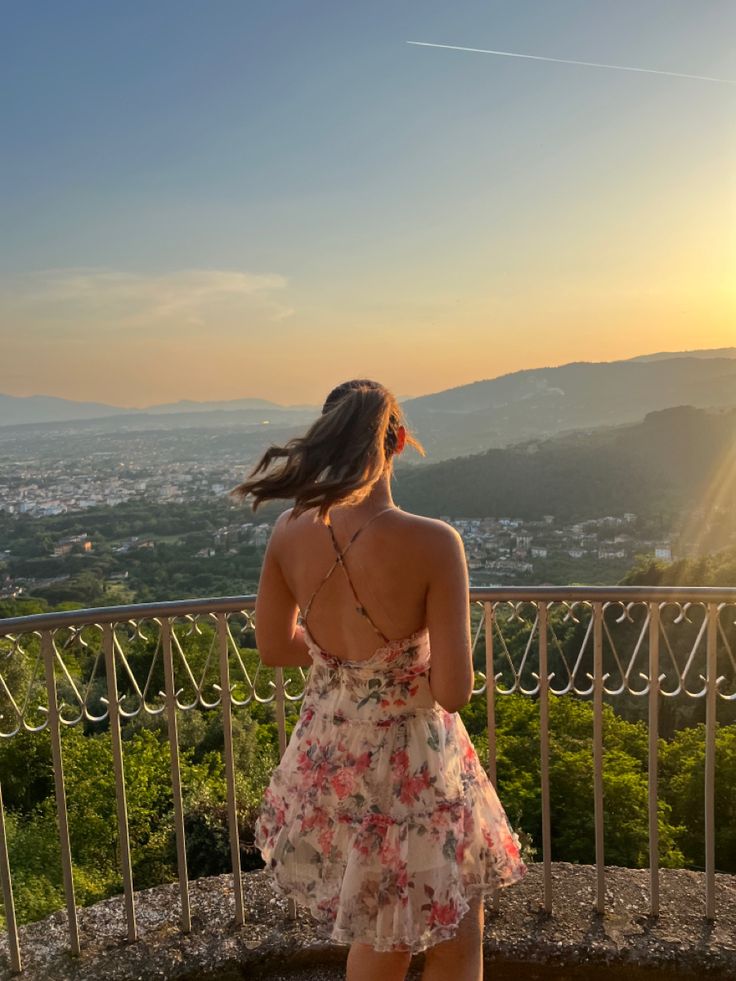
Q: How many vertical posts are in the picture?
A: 11